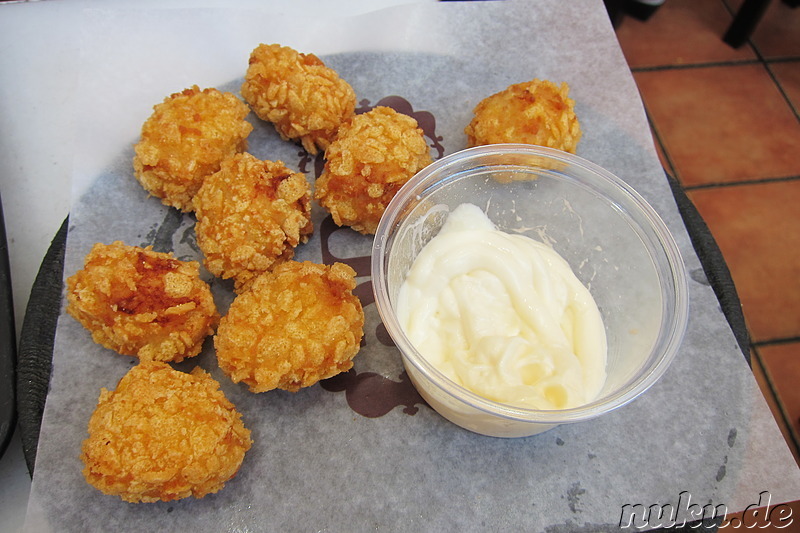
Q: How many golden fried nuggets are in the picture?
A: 8